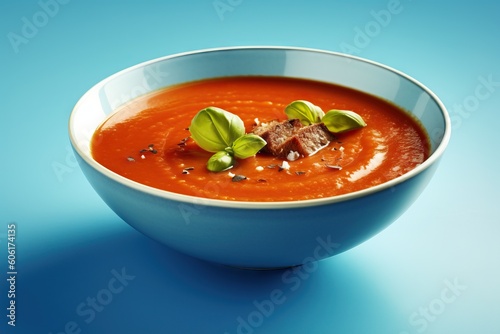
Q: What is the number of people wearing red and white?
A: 0